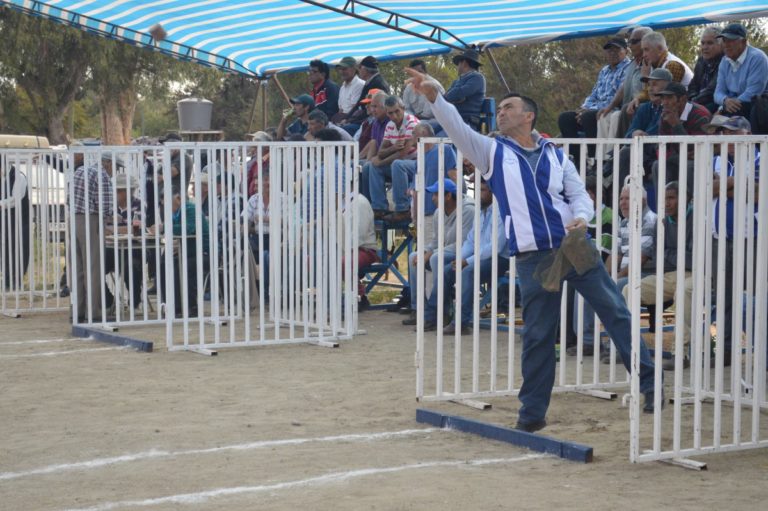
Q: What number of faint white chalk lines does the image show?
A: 4